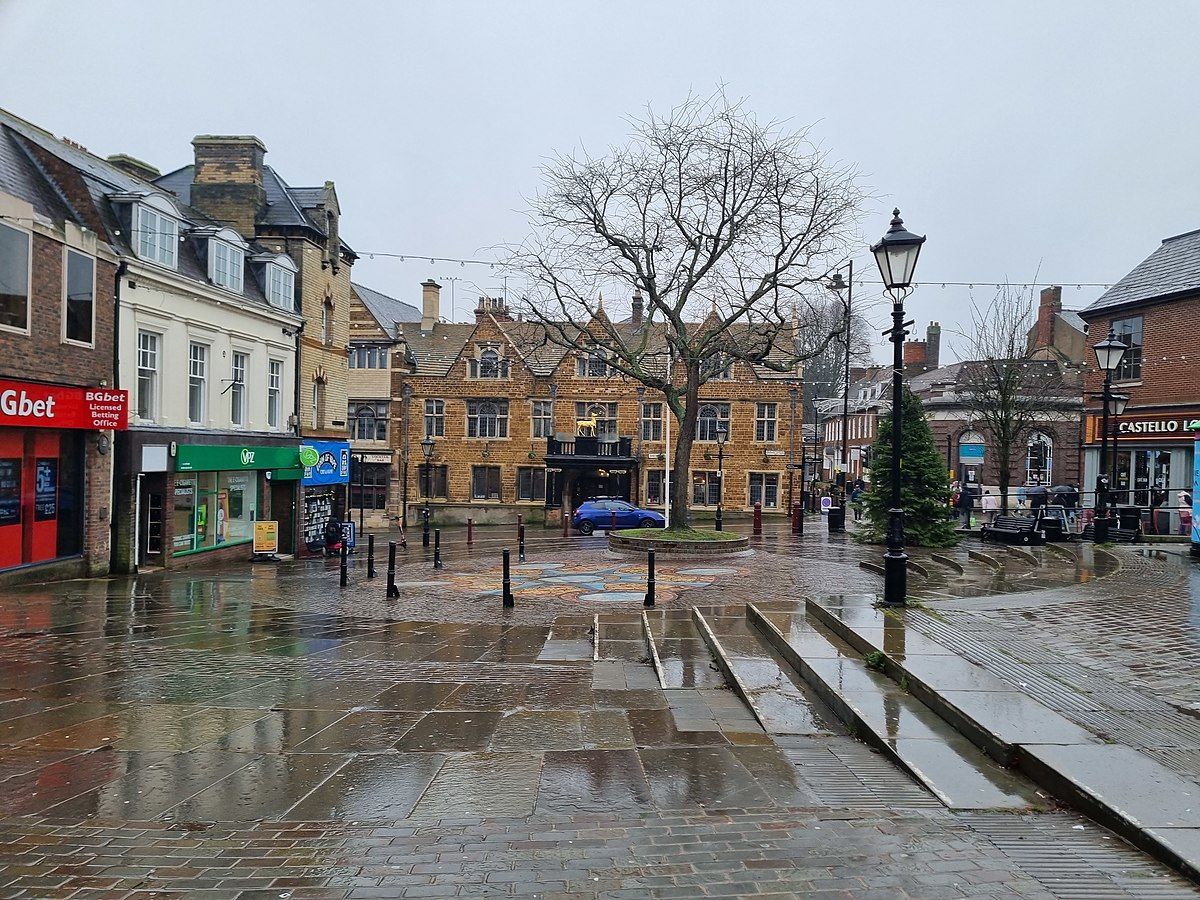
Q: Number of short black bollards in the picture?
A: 7